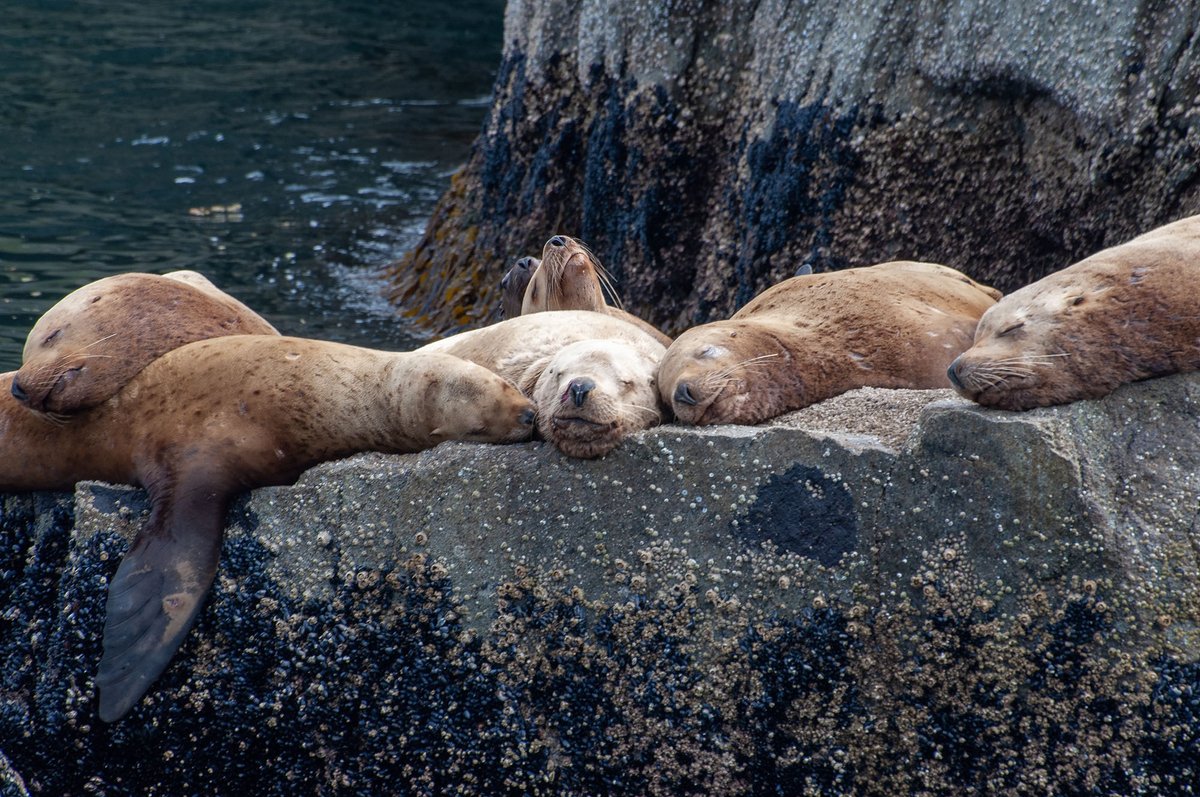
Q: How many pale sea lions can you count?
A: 1